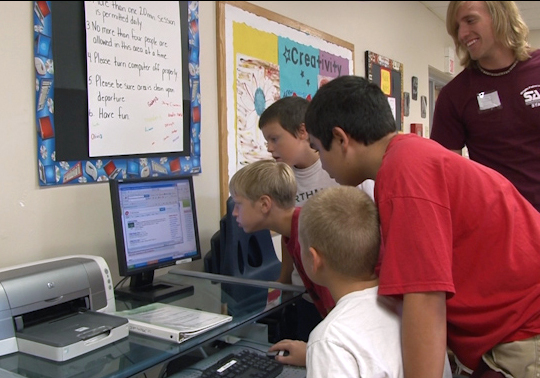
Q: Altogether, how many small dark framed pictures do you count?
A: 3